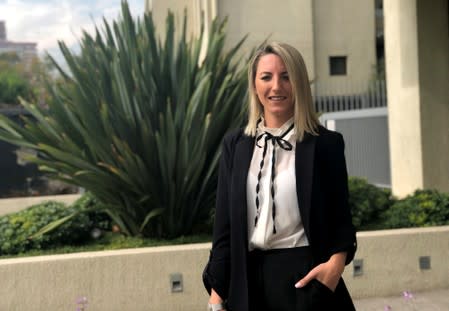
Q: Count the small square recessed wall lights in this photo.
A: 3